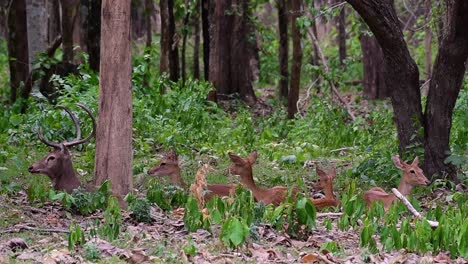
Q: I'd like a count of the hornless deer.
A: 4